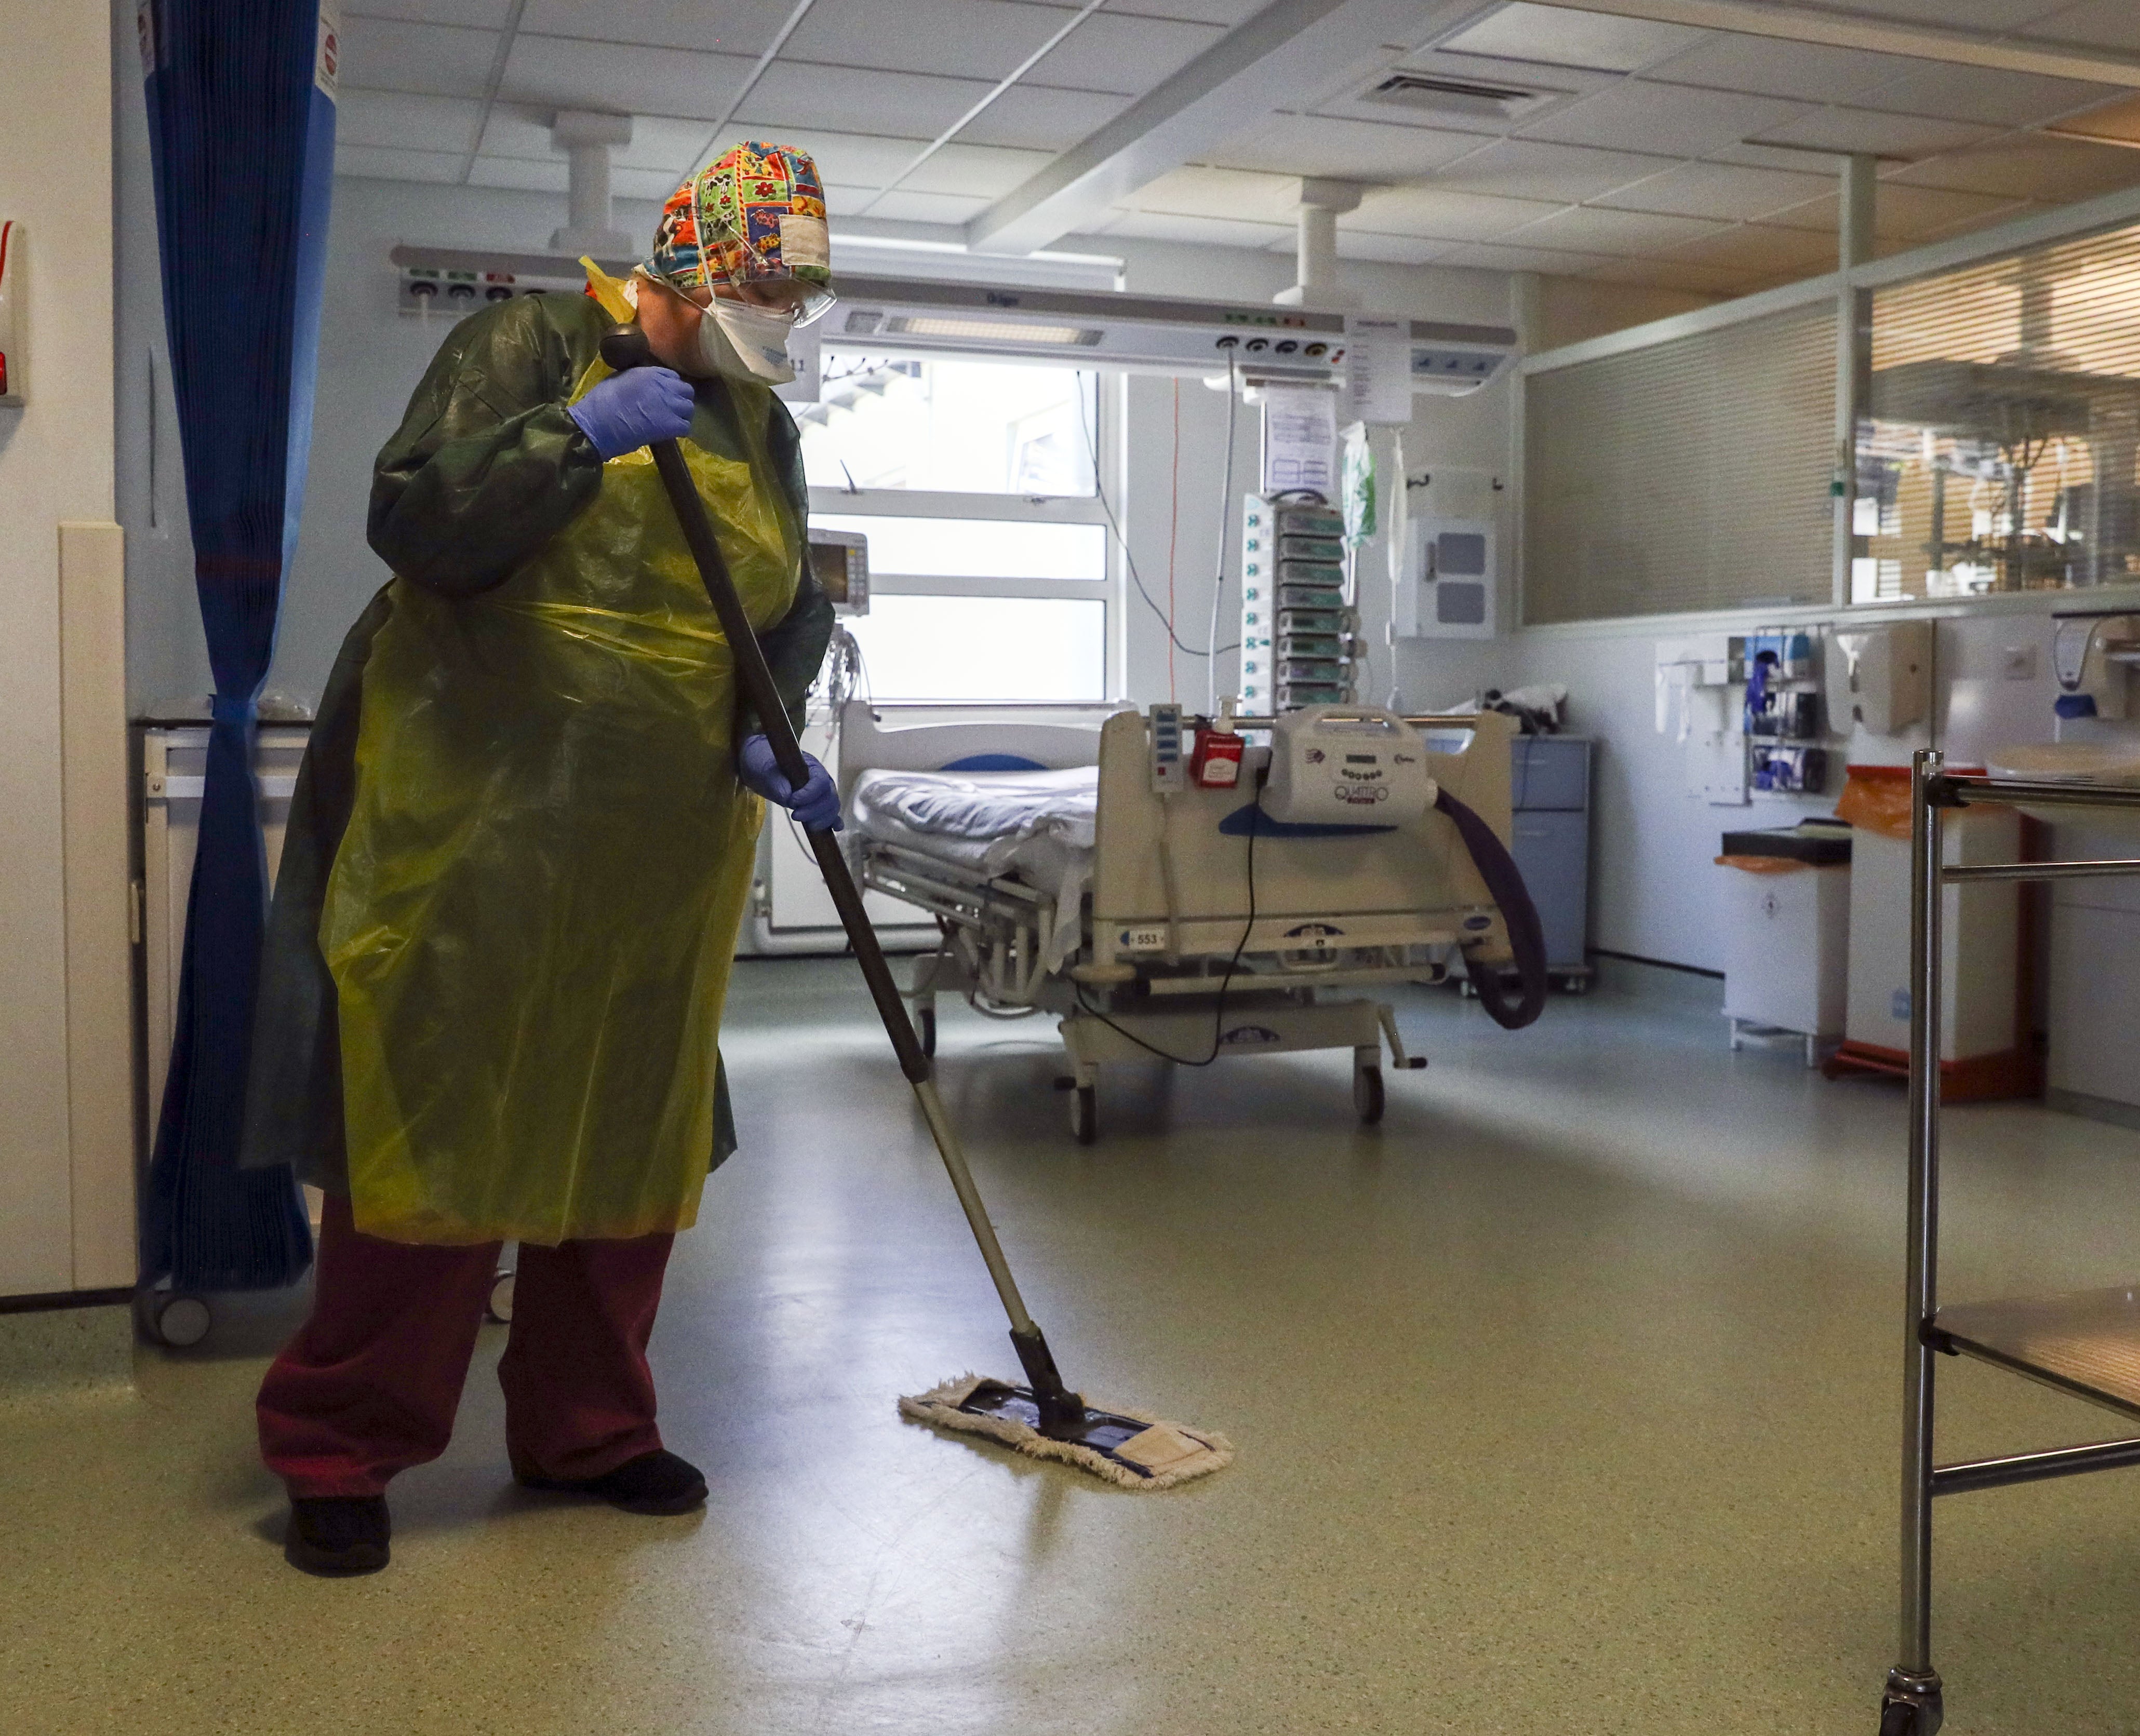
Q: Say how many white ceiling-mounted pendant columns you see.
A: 2